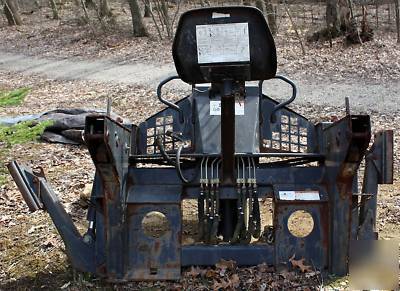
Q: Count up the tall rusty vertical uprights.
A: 2